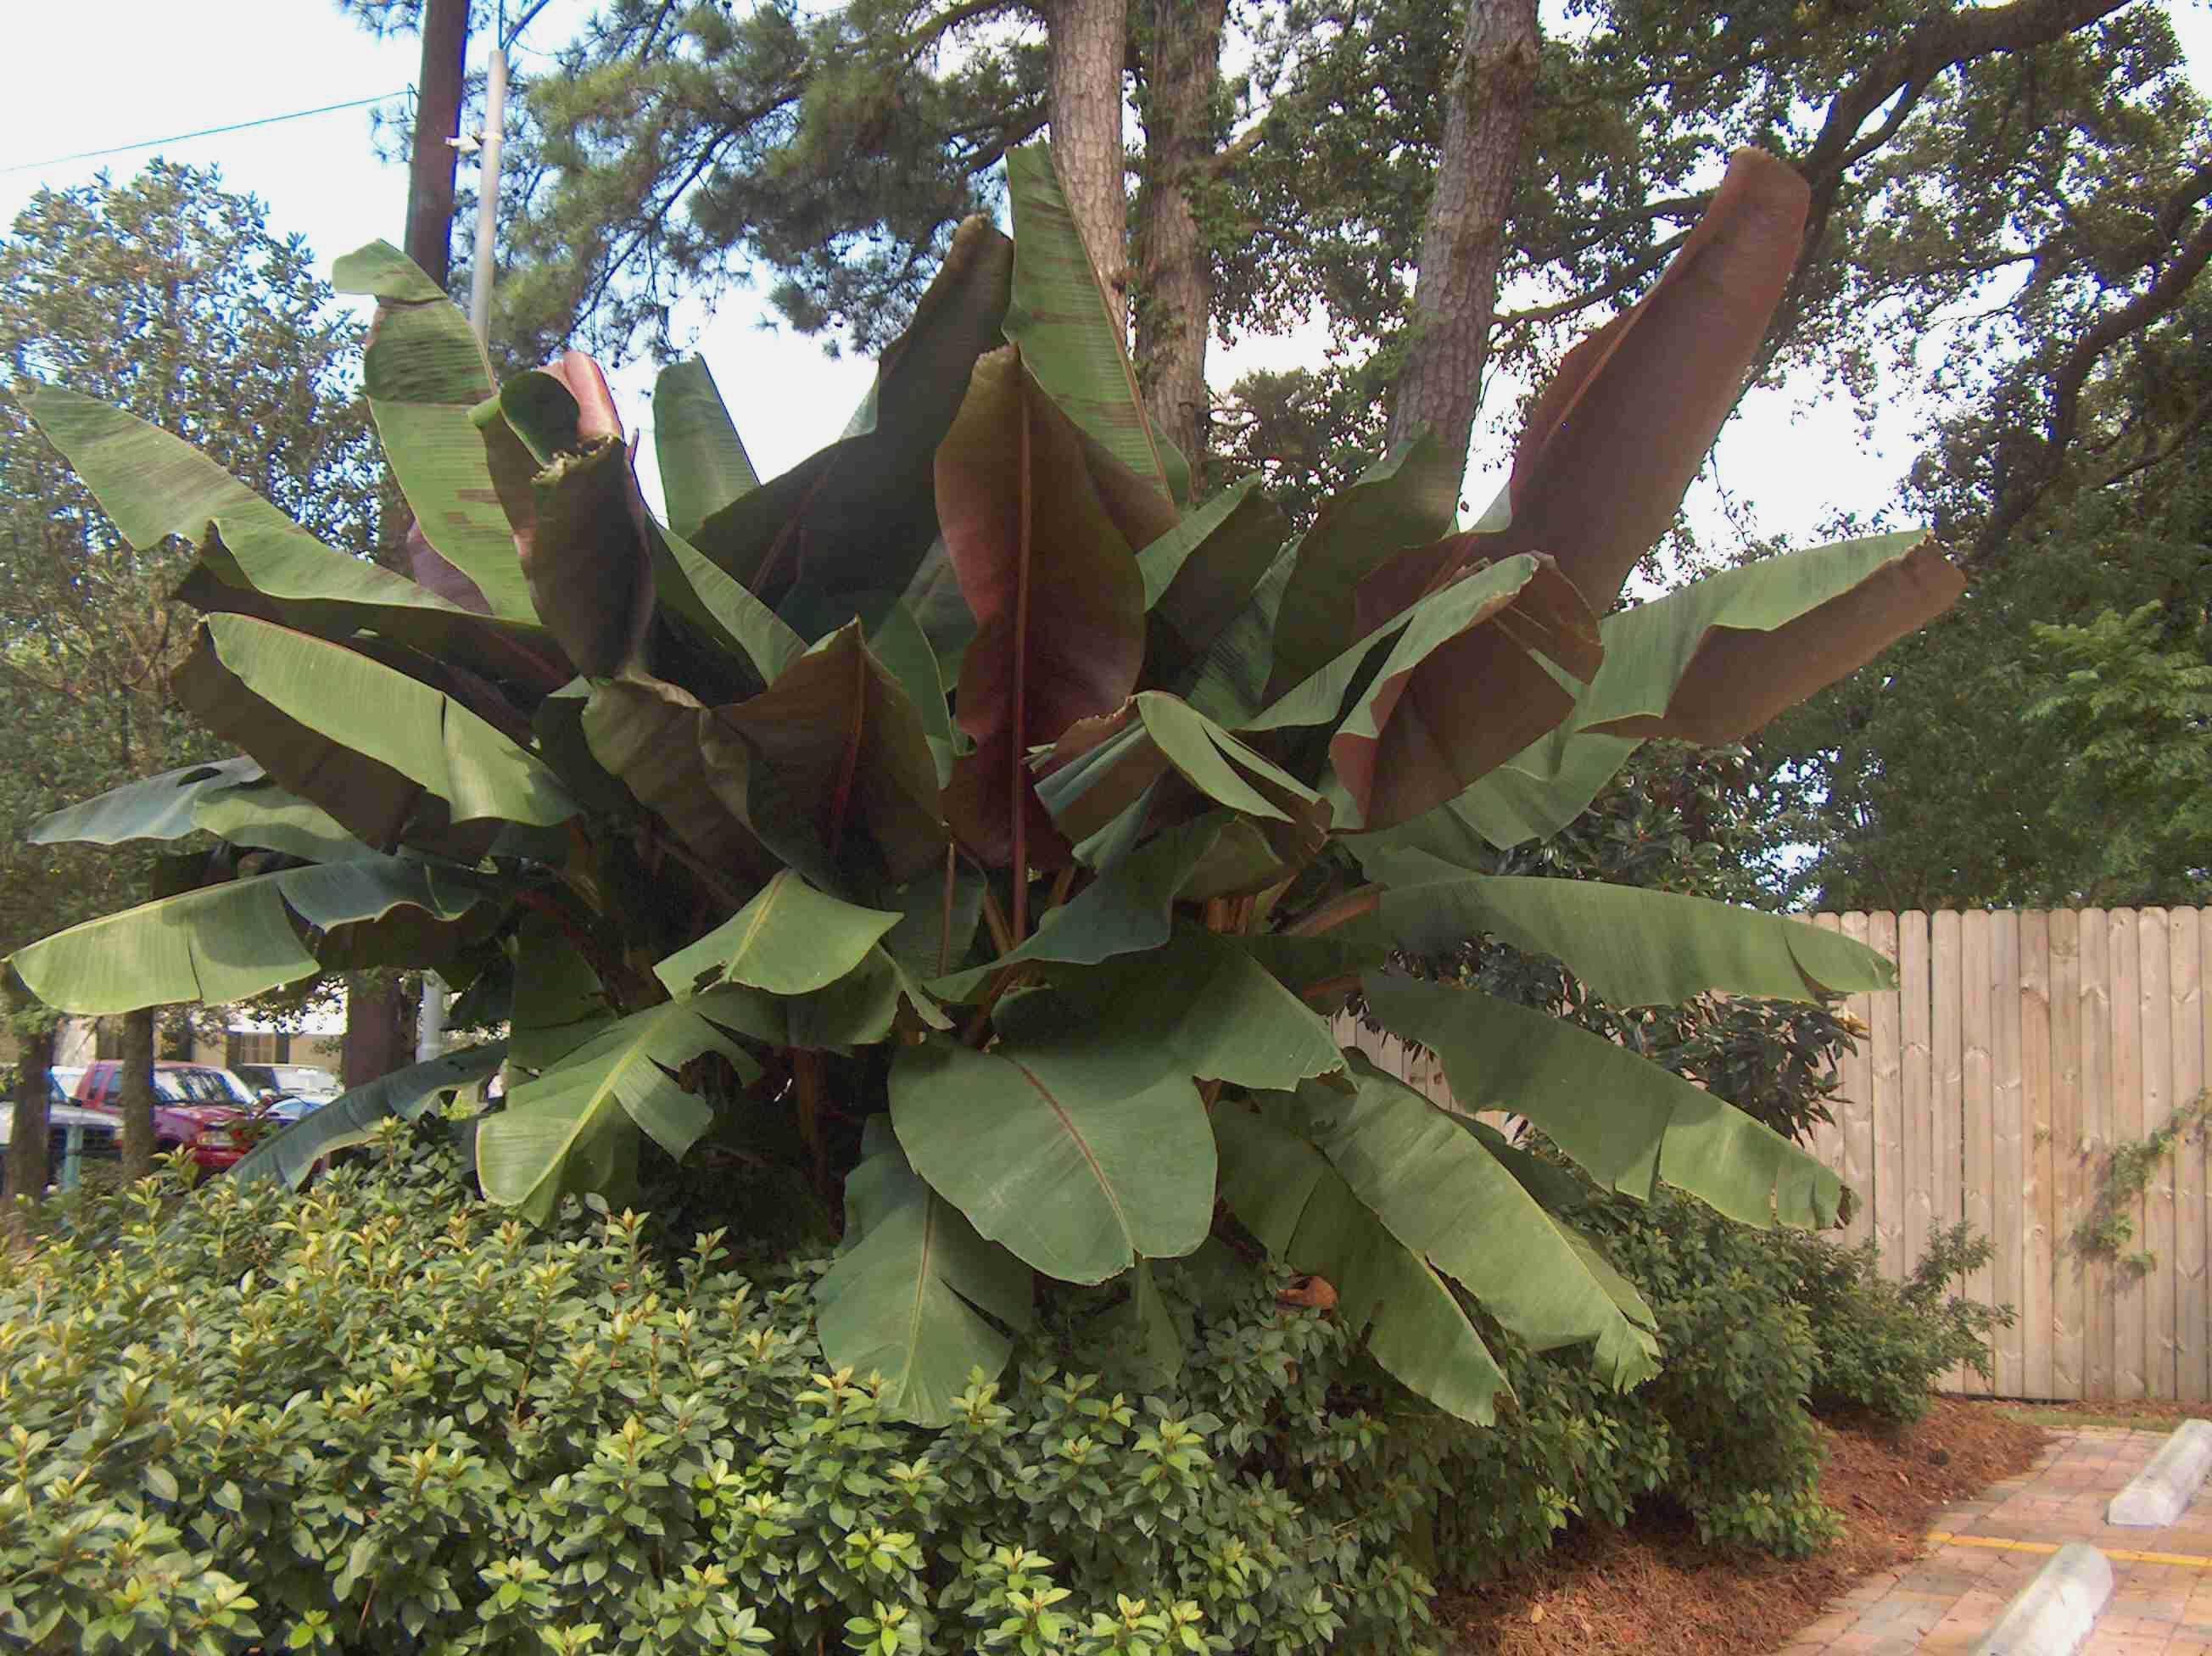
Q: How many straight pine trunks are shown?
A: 3